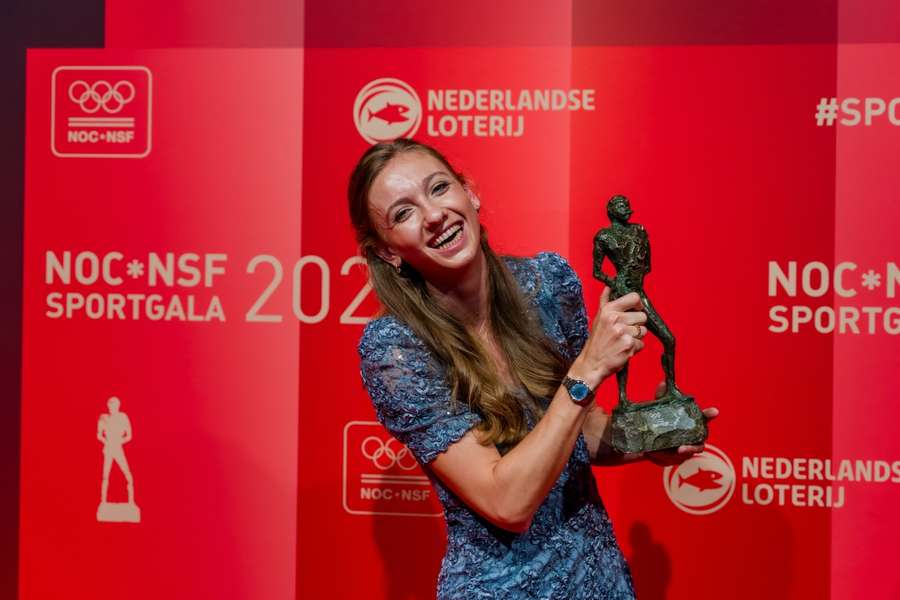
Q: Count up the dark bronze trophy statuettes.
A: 1